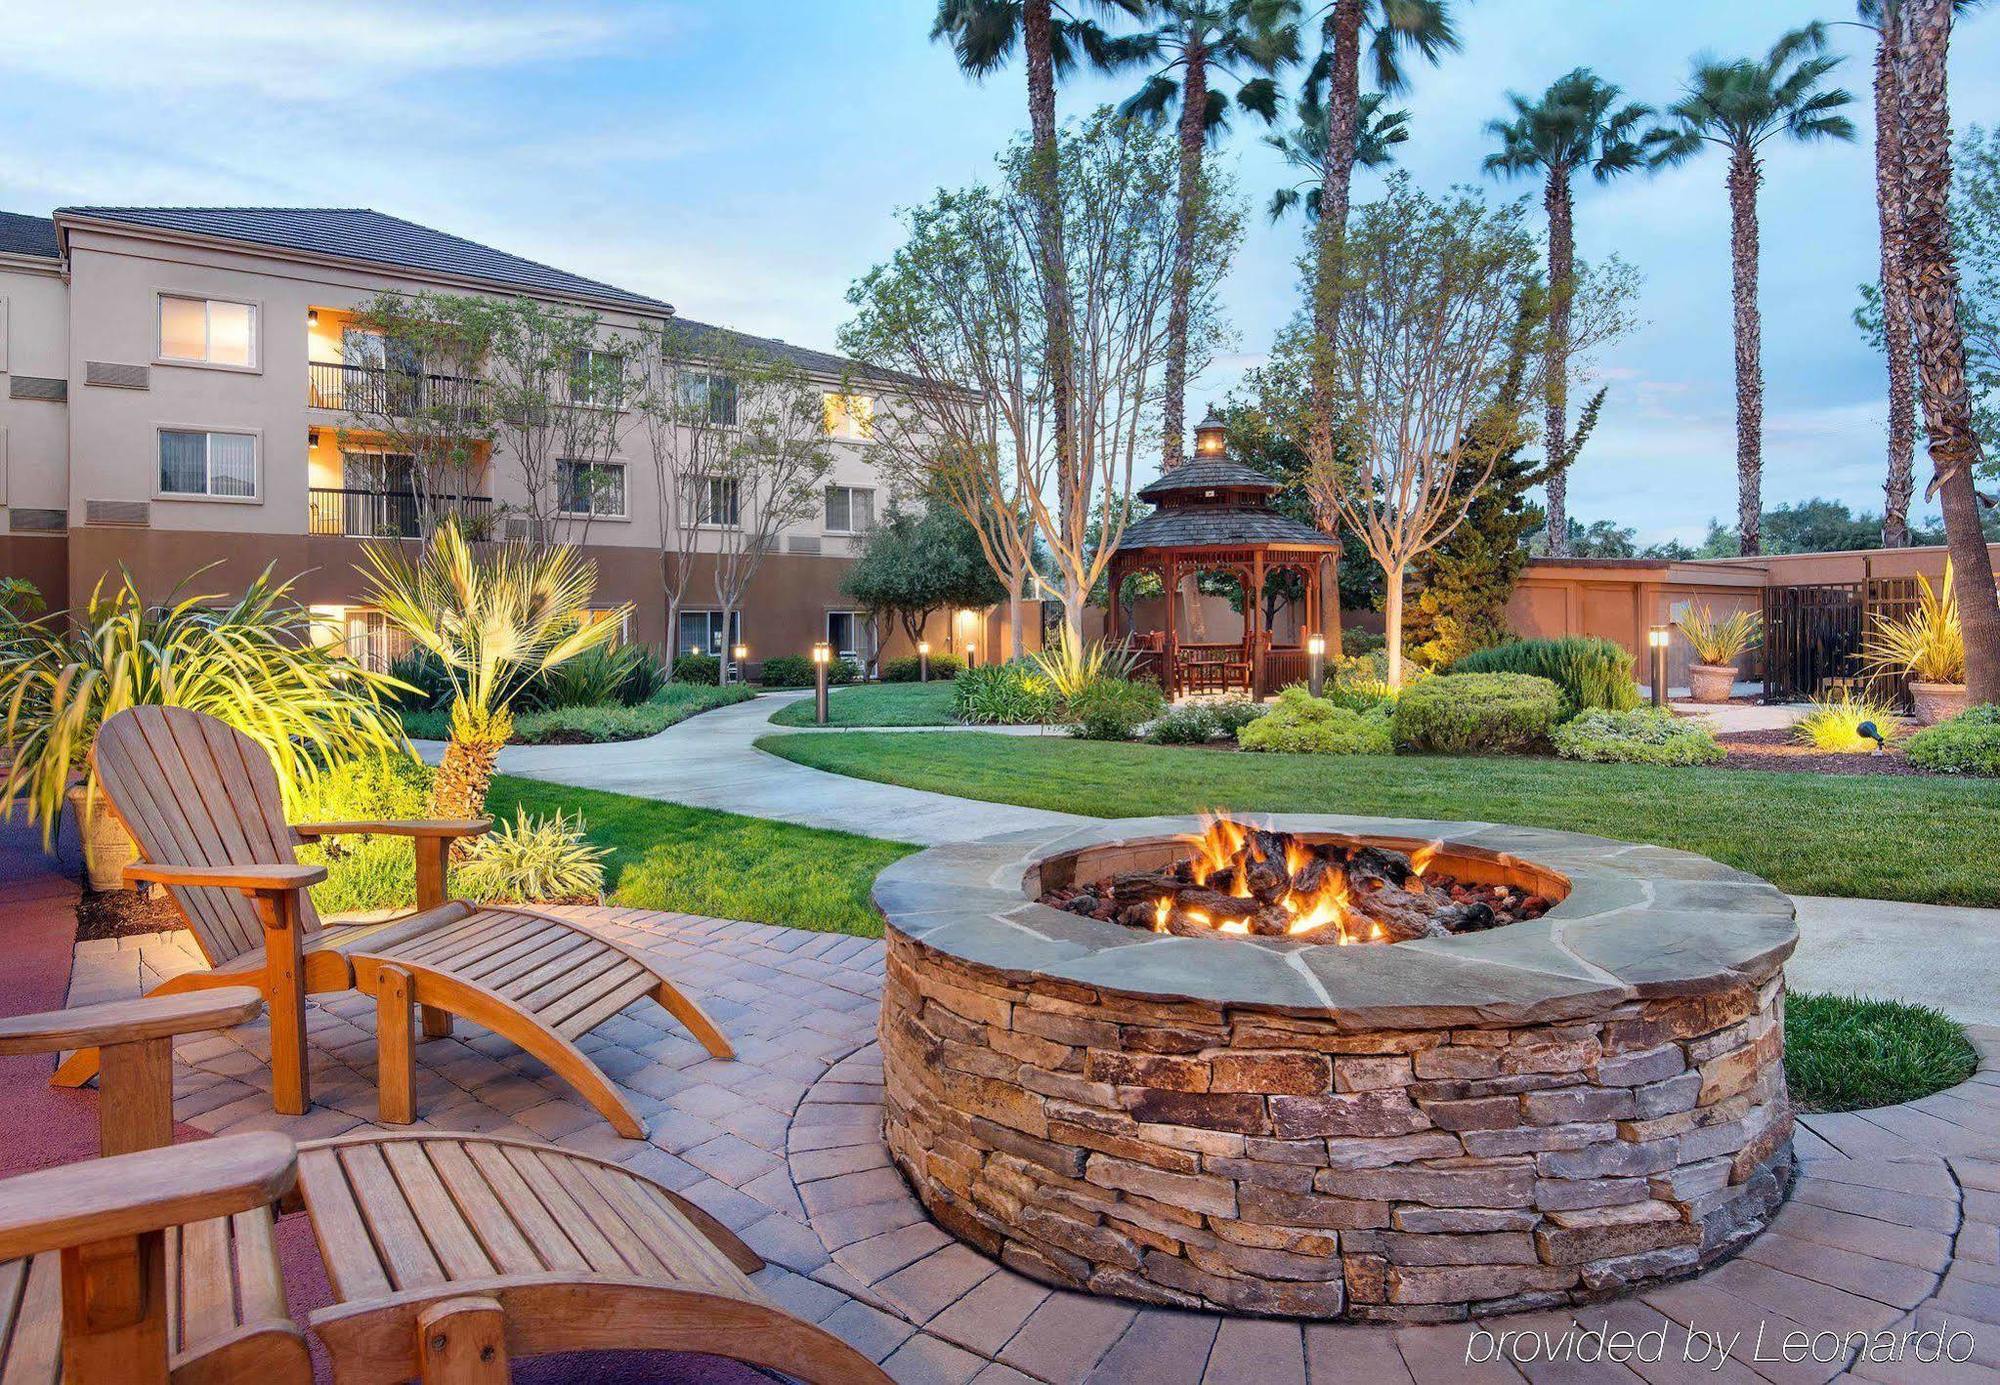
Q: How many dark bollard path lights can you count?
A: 6